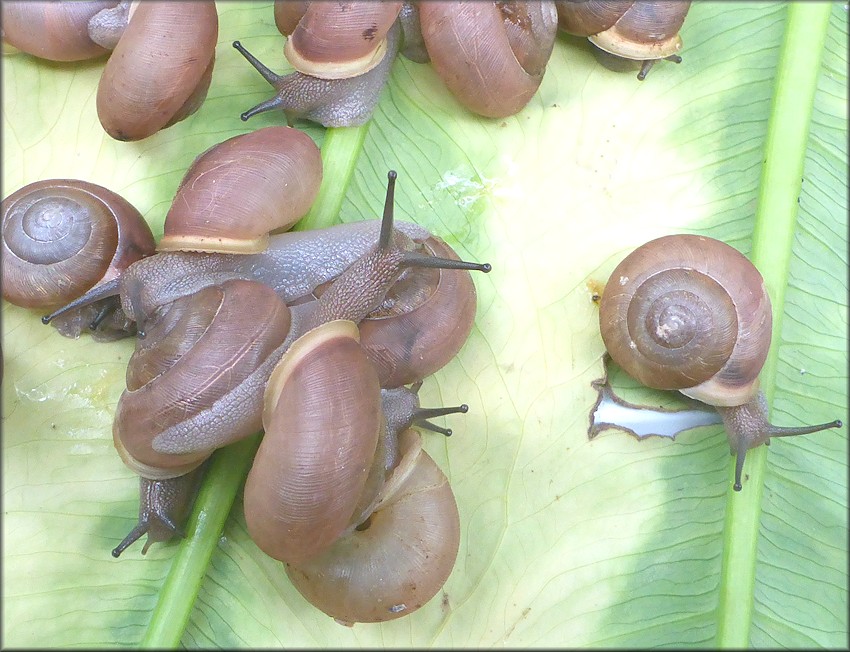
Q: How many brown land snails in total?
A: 12